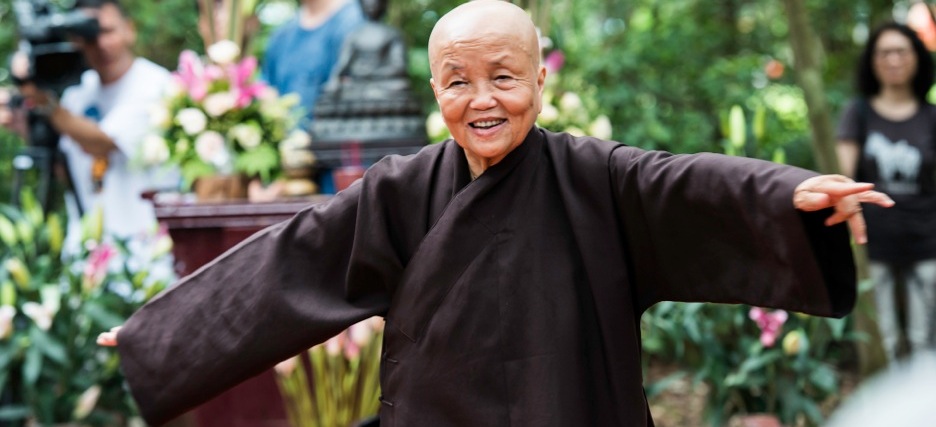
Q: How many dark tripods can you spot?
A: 1